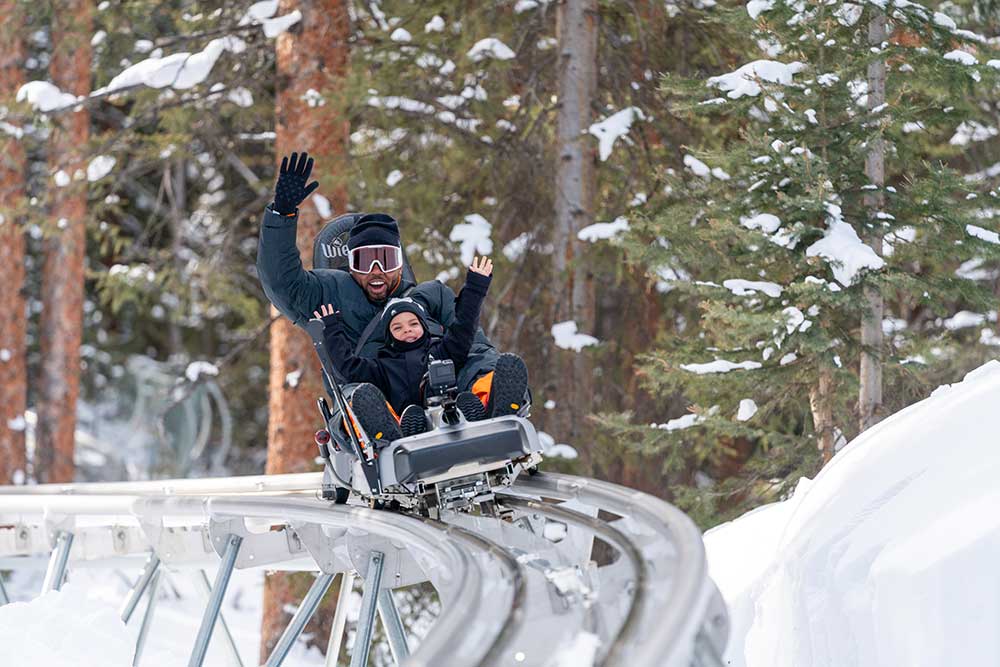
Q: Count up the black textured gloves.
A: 1